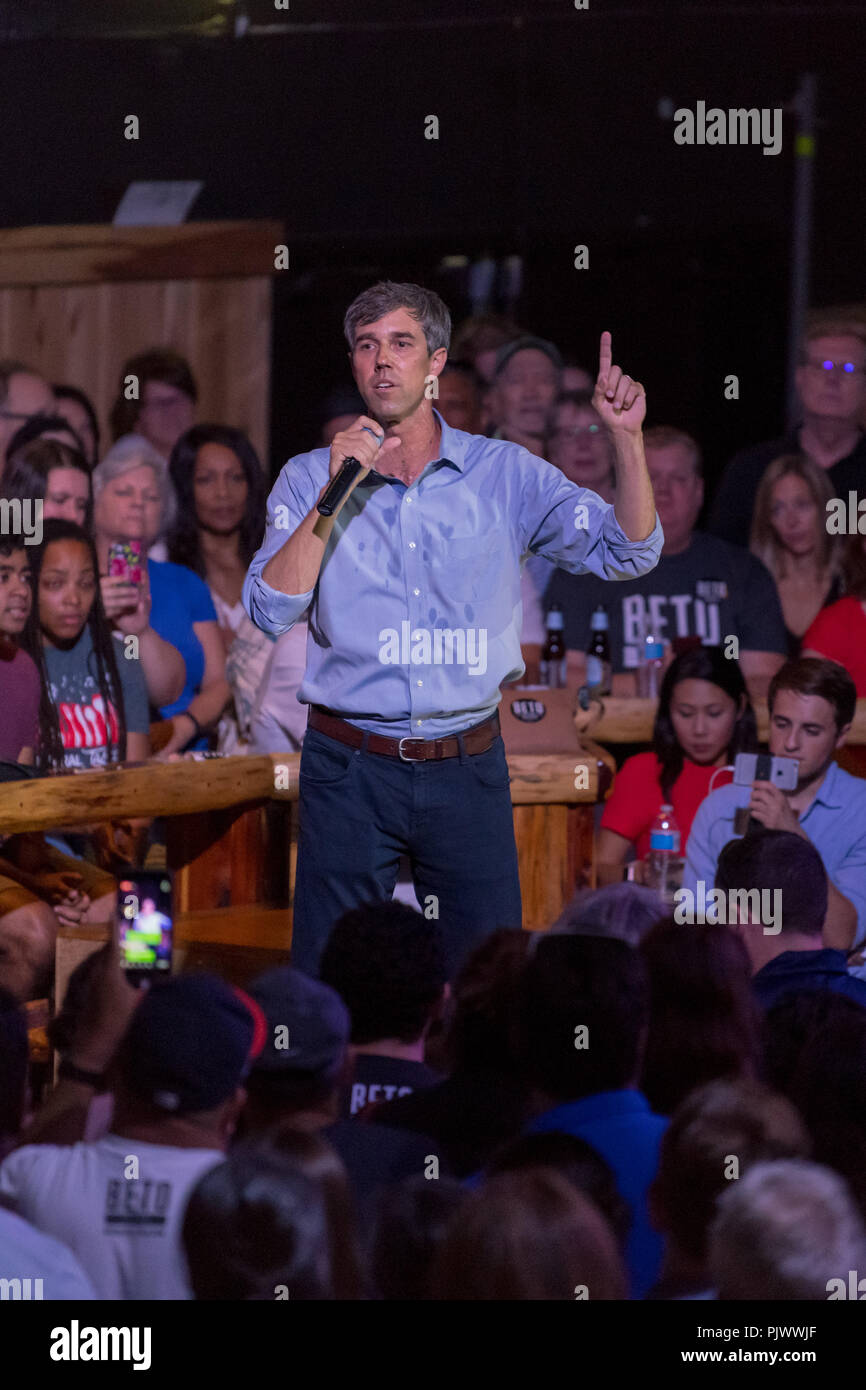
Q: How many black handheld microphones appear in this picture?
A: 1